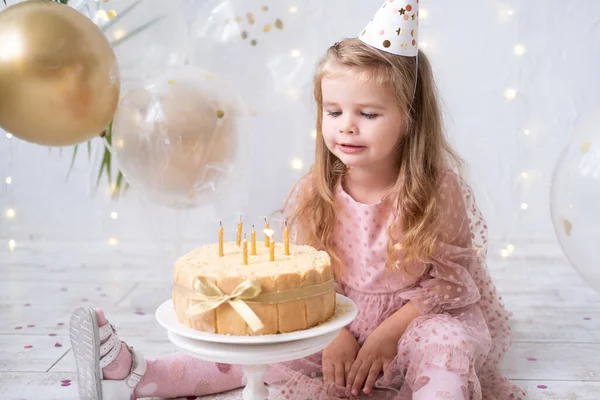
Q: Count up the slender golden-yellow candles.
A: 7